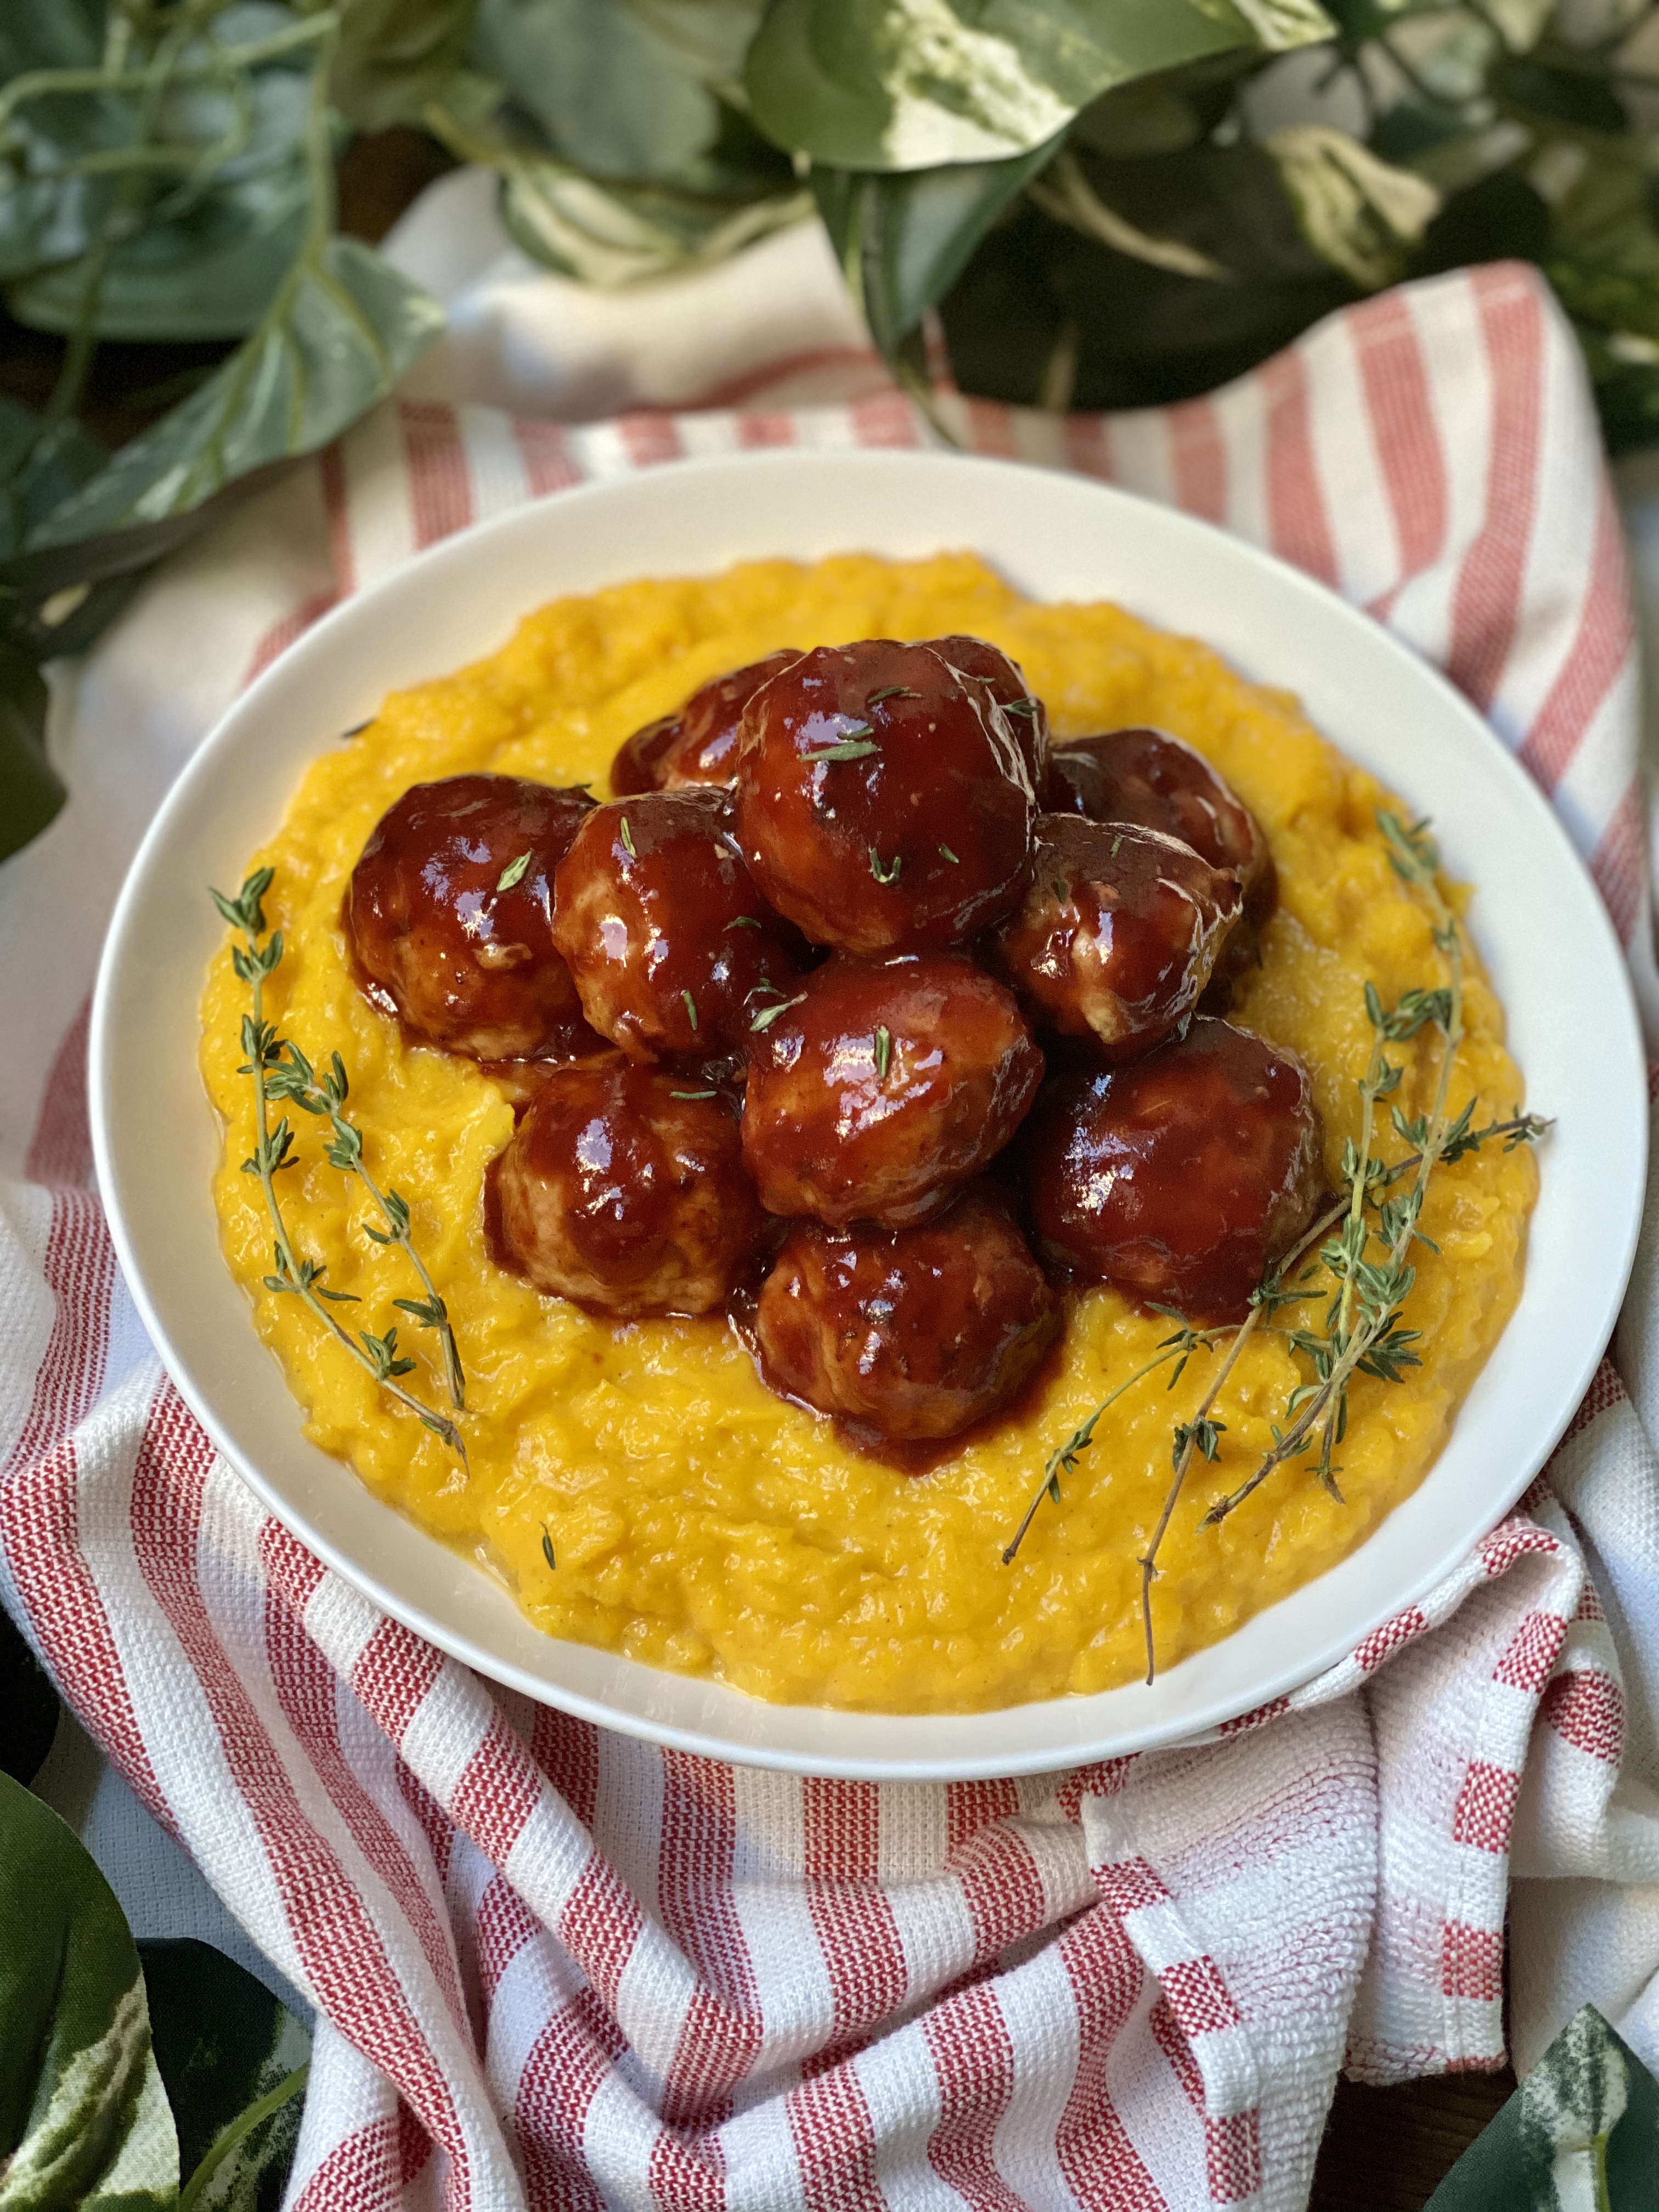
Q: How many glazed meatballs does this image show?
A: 11